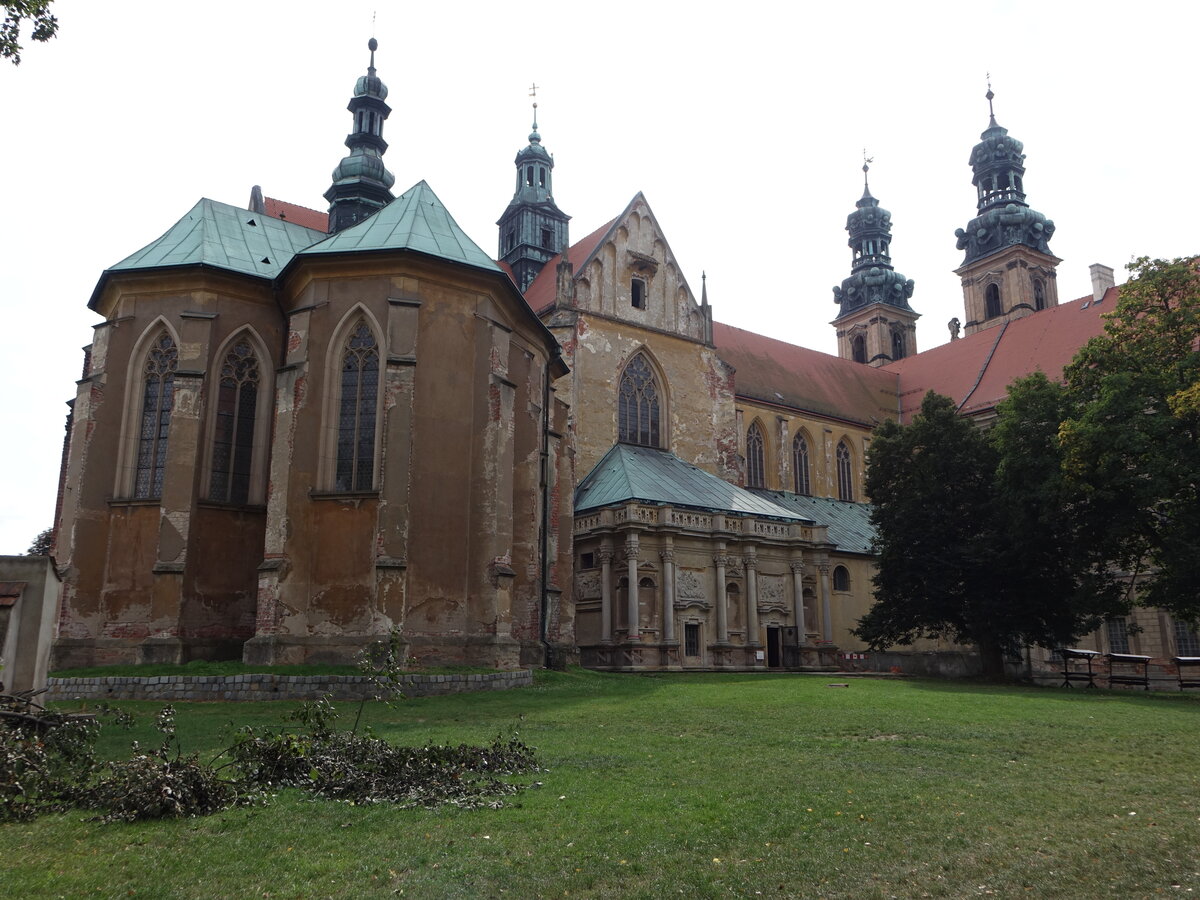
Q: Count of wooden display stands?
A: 3